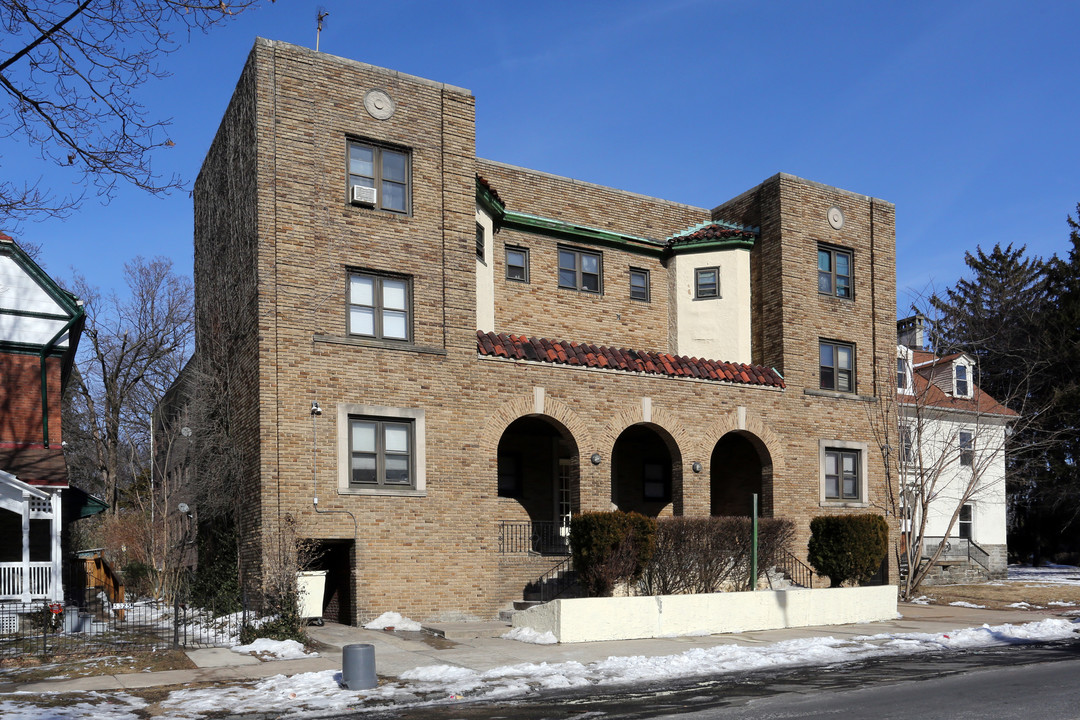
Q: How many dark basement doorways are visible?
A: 1